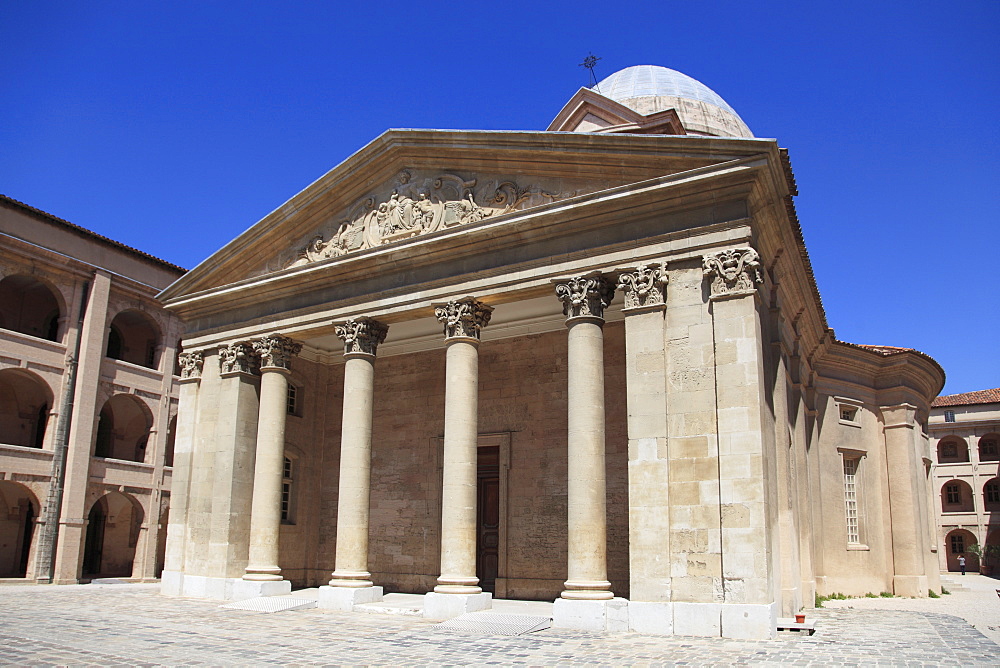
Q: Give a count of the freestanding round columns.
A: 4